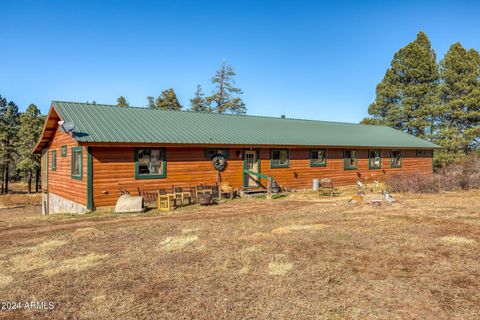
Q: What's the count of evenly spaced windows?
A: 5